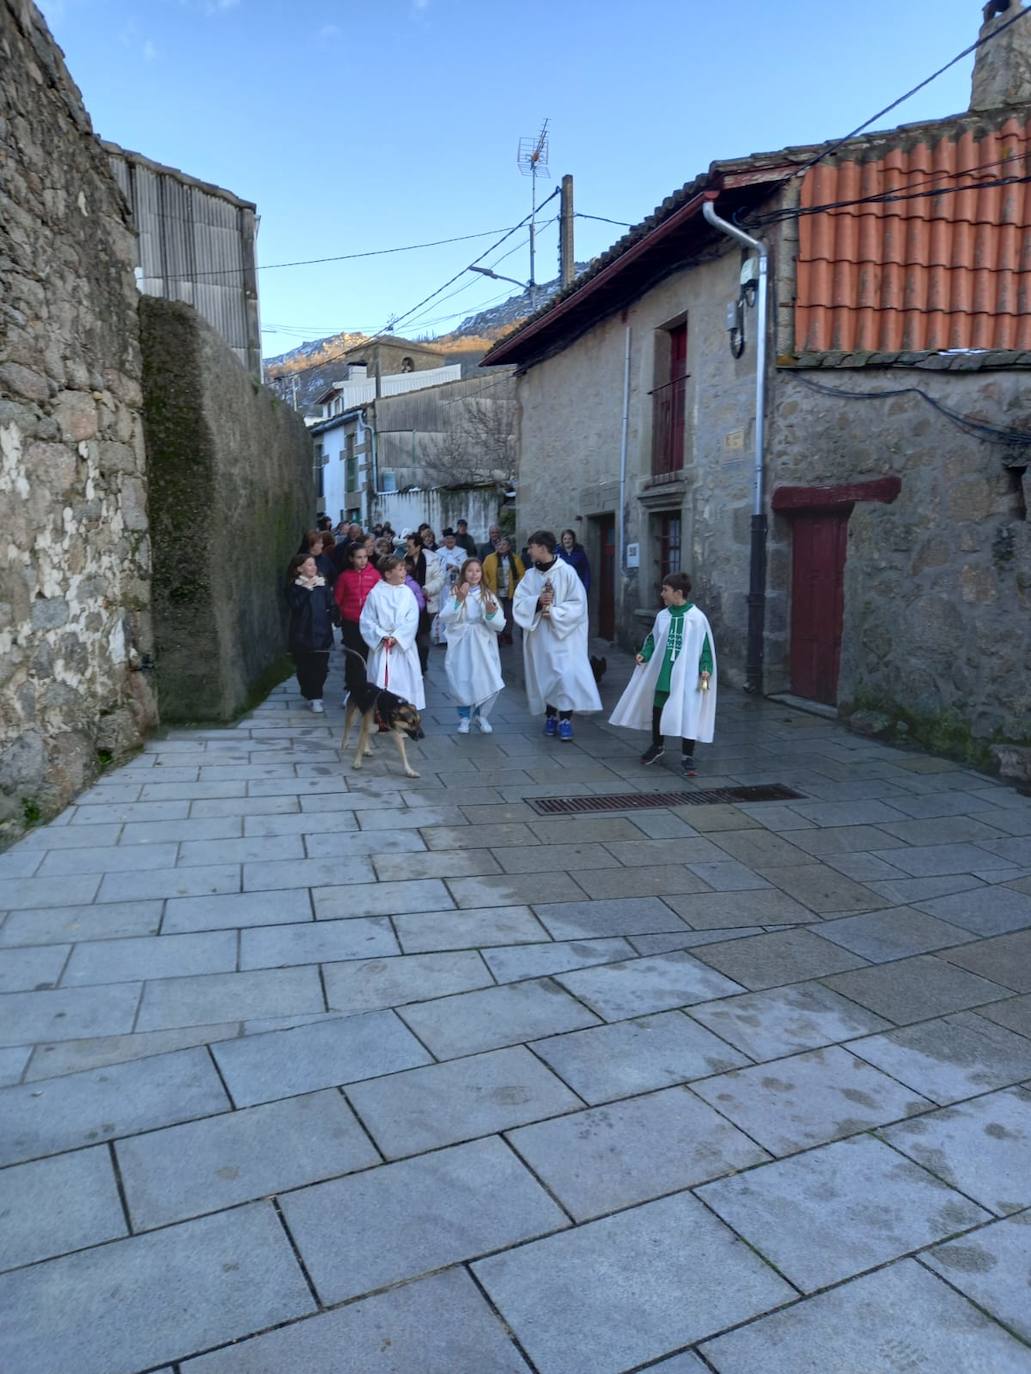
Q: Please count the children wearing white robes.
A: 4